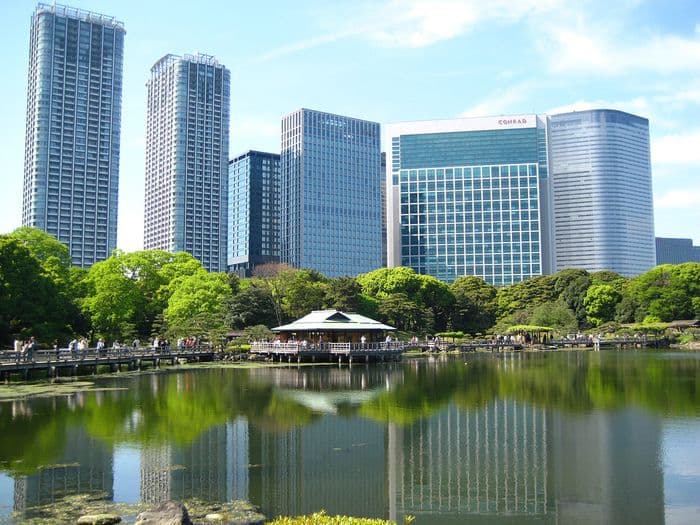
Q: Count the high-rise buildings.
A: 6